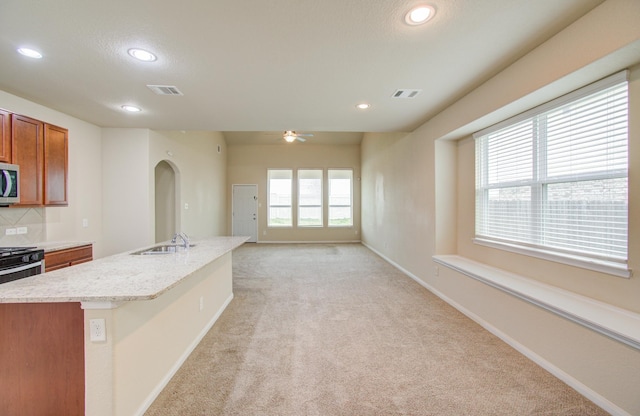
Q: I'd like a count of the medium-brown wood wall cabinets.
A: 3